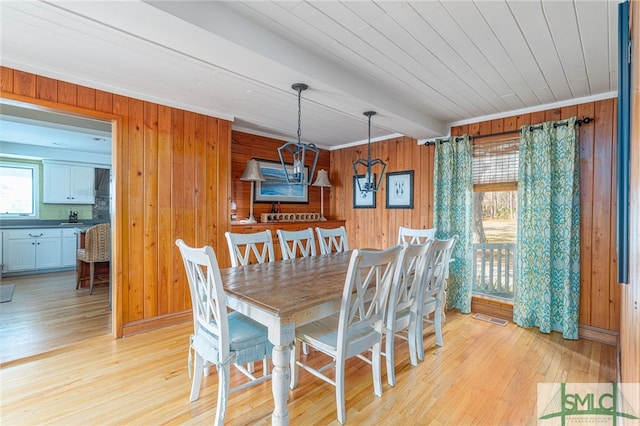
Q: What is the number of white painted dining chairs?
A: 8